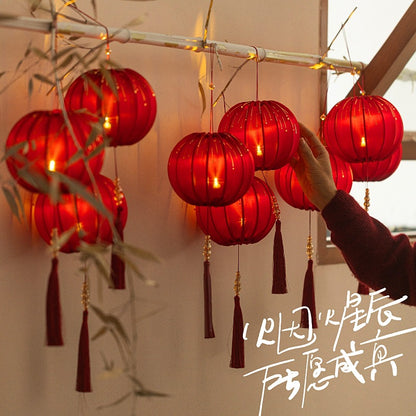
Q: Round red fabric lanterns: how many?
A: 9